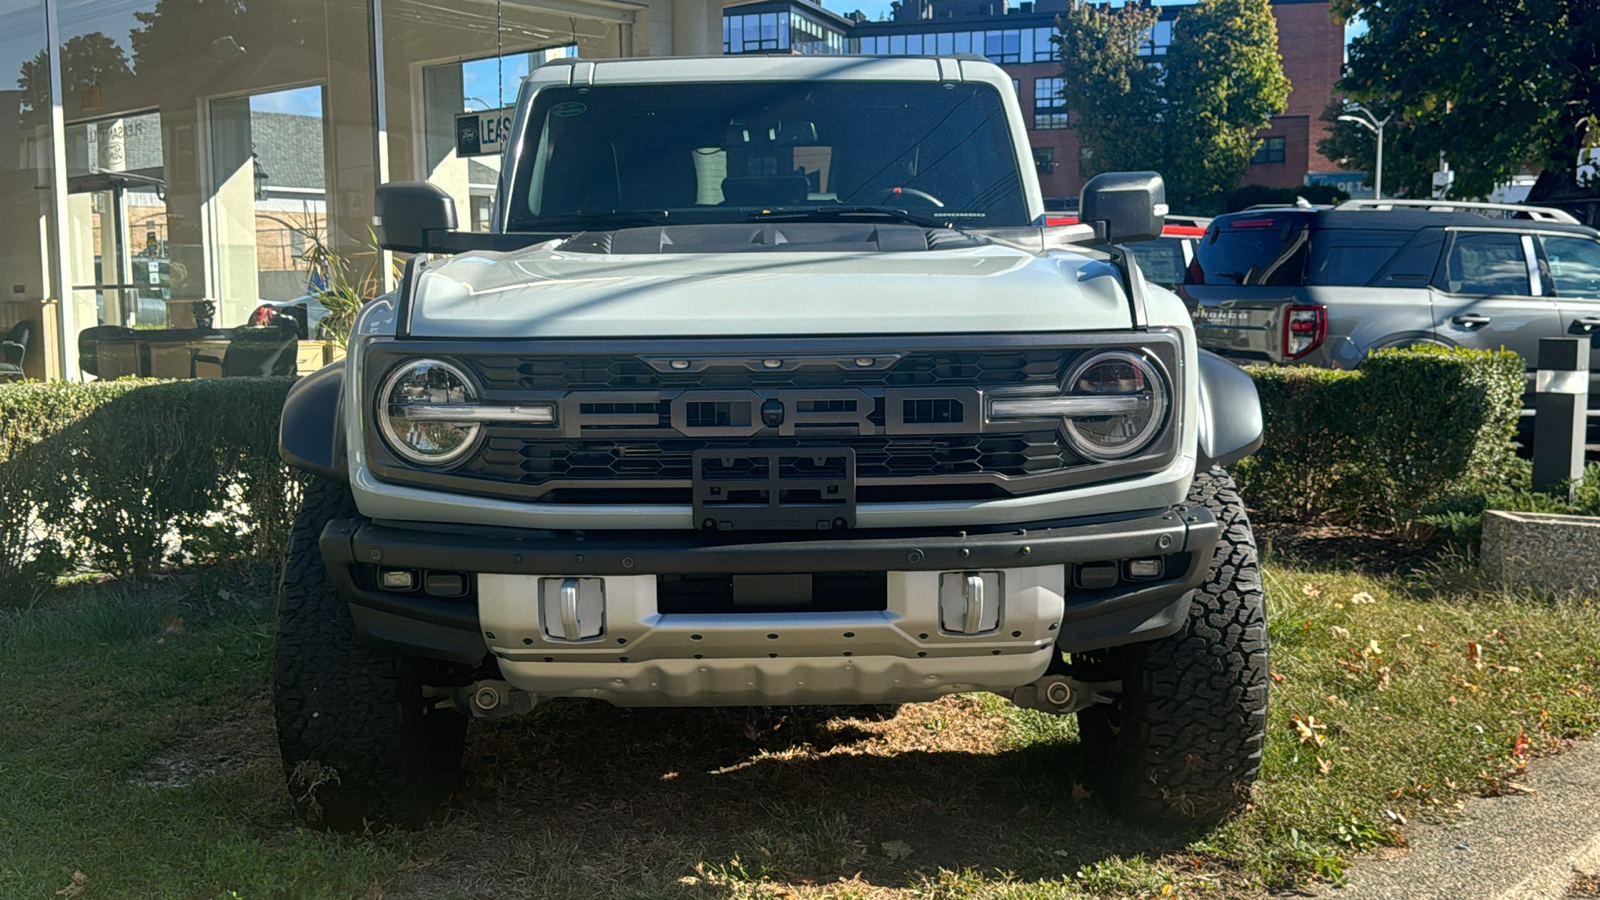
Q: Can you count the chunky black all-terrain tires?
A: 2